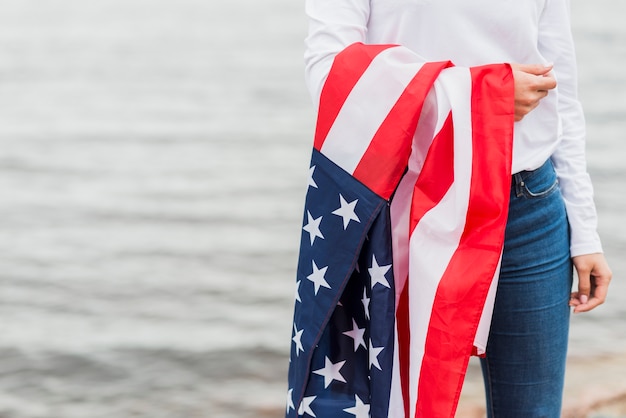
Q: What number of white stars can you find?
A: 14